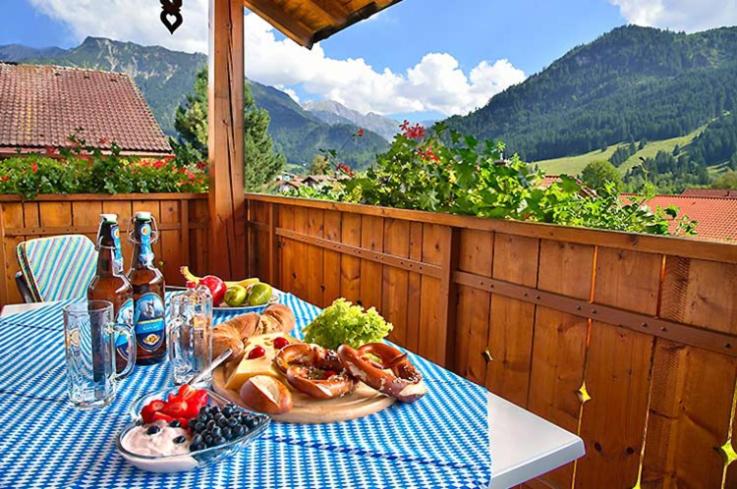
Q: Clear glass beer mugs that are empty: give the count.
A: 2